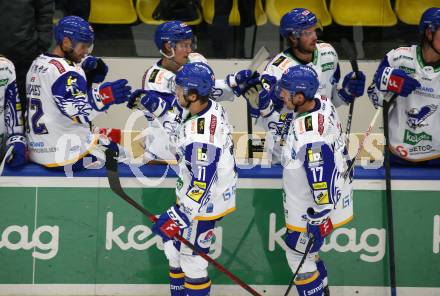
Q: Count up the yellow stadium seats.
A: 6